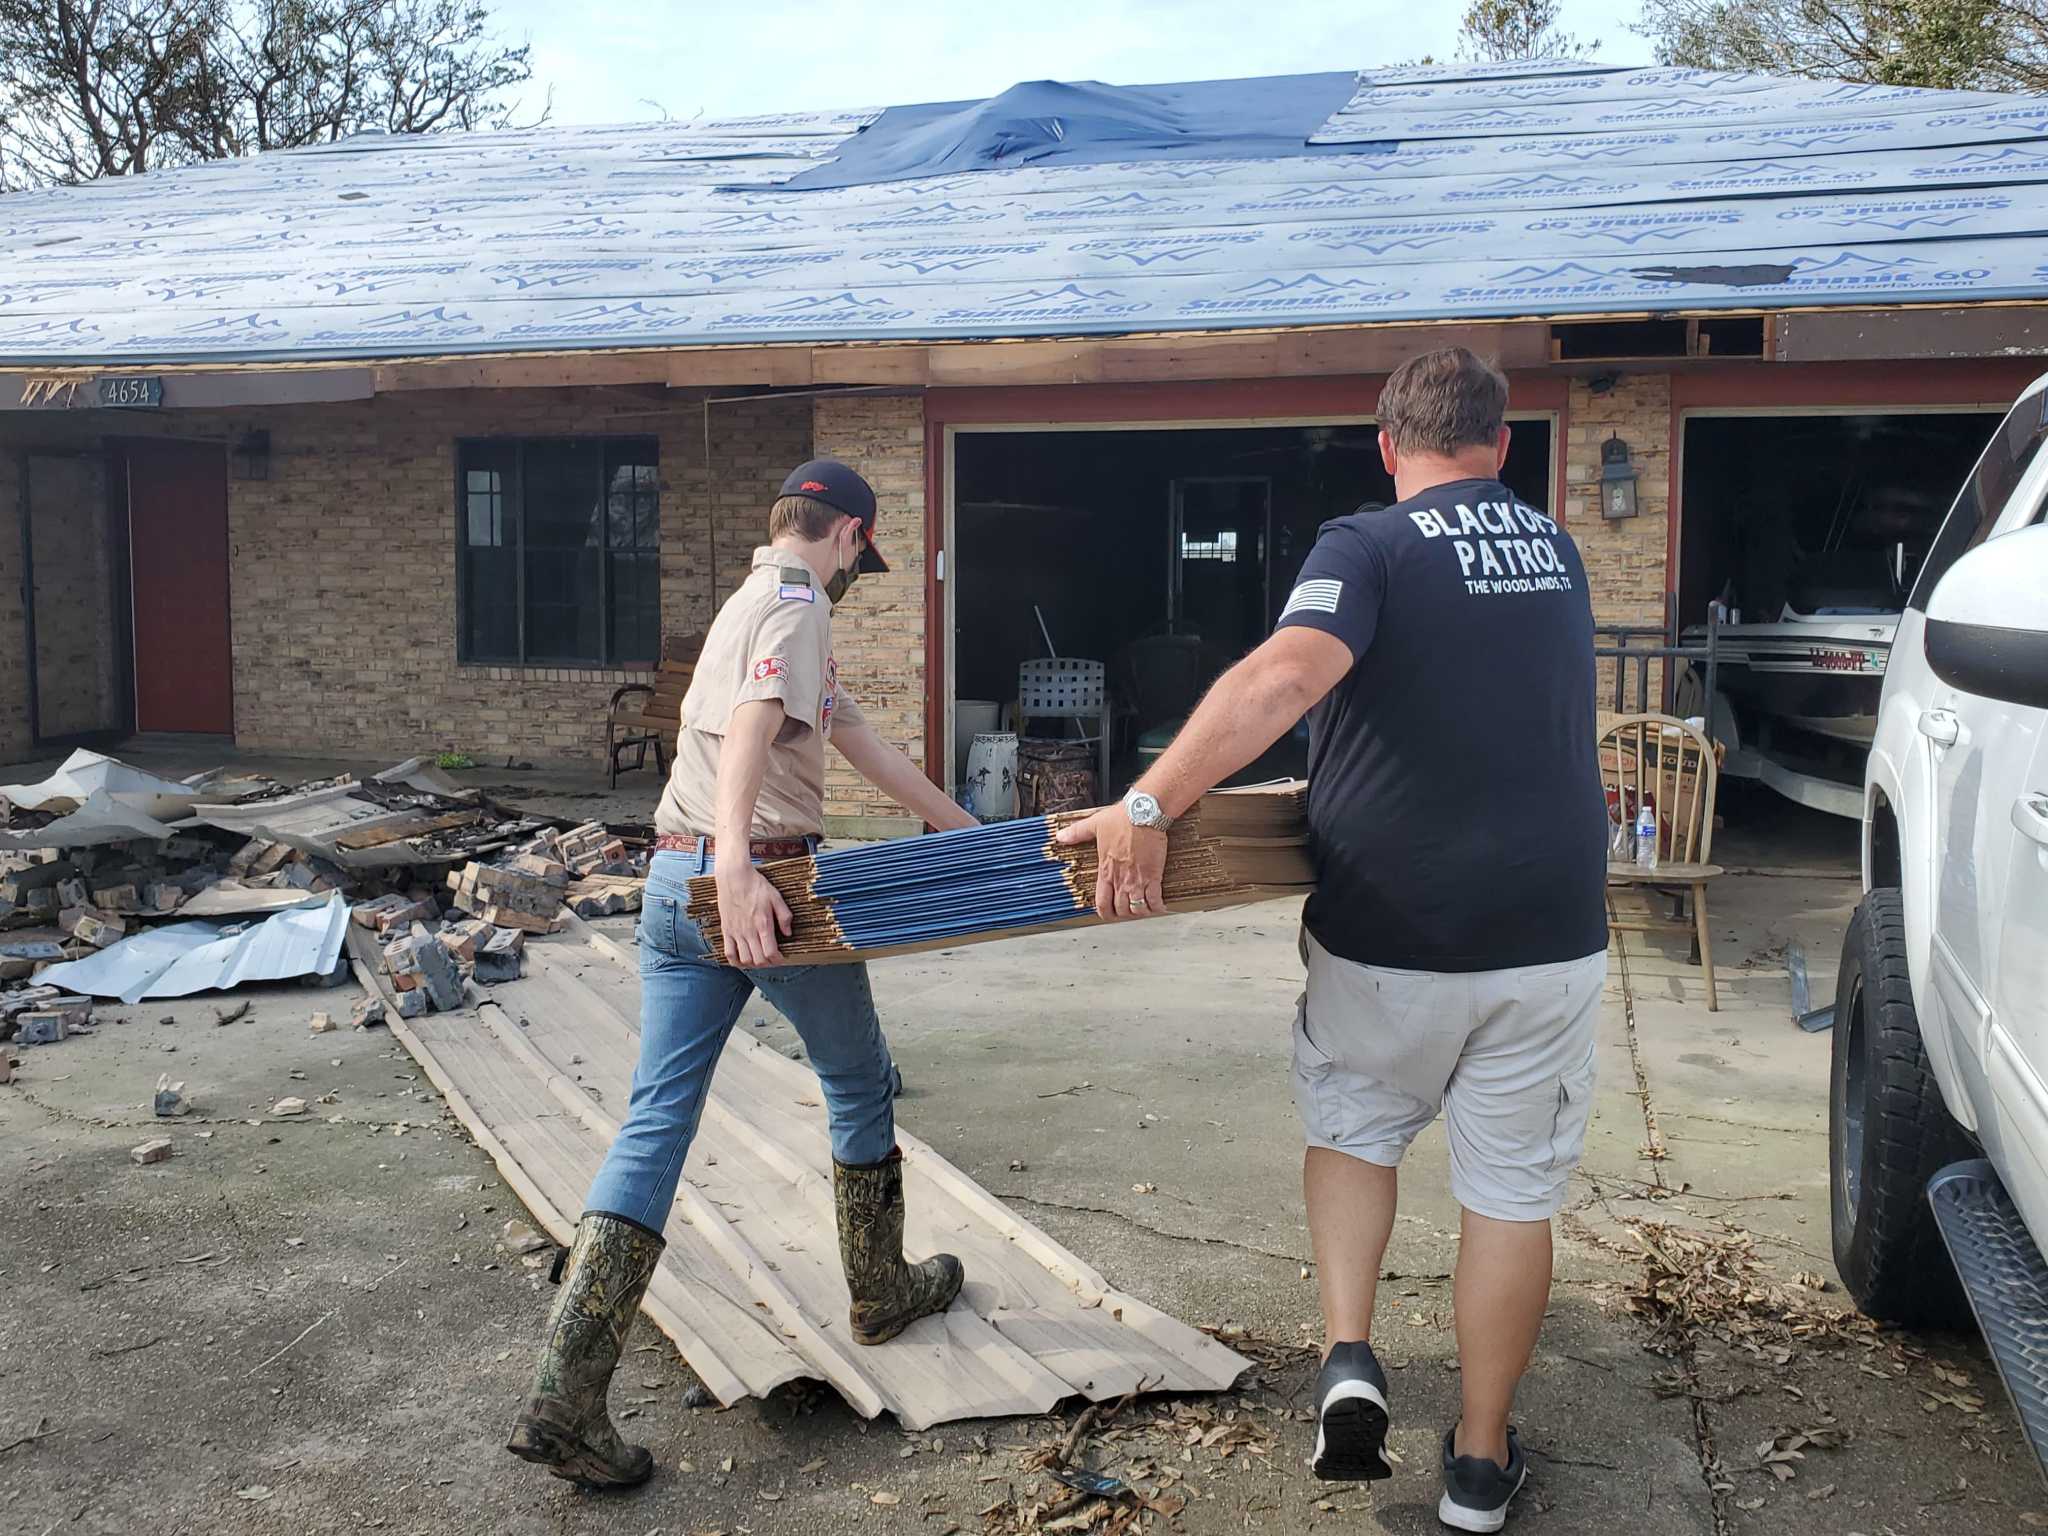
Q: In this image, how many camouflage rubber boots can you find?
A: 2